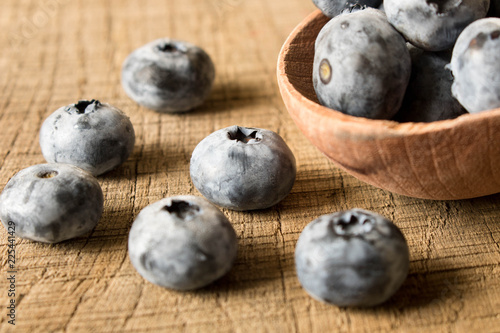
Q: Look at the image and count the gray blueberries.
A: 11